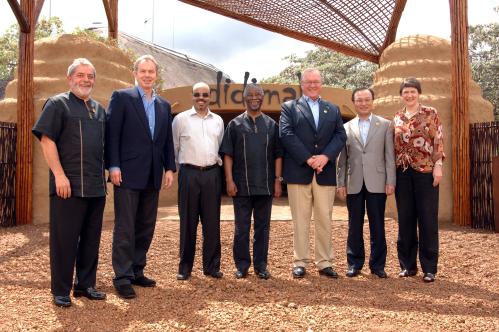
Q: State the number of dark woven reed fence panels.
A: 2